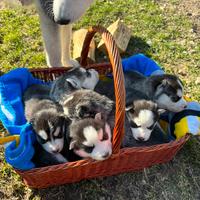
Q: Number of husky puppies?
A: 6